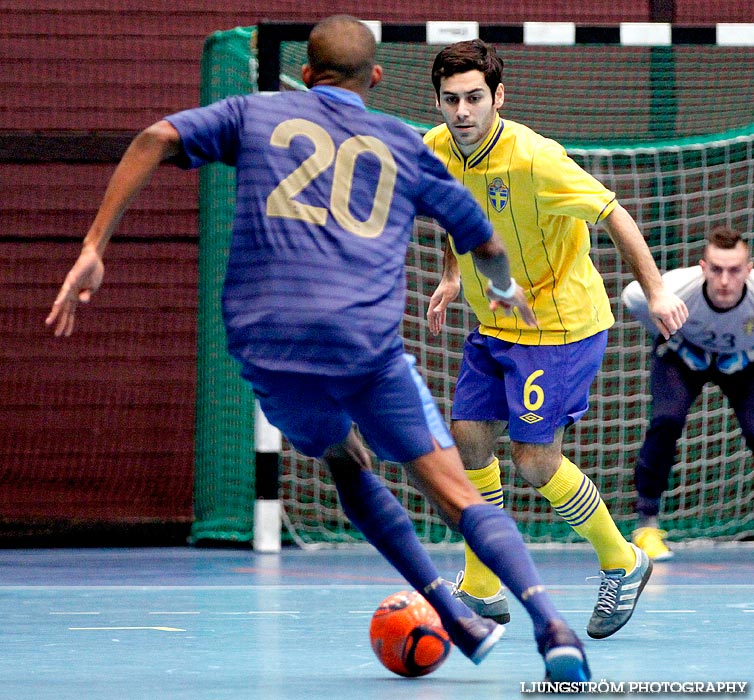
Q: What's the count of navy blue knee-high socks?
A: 2